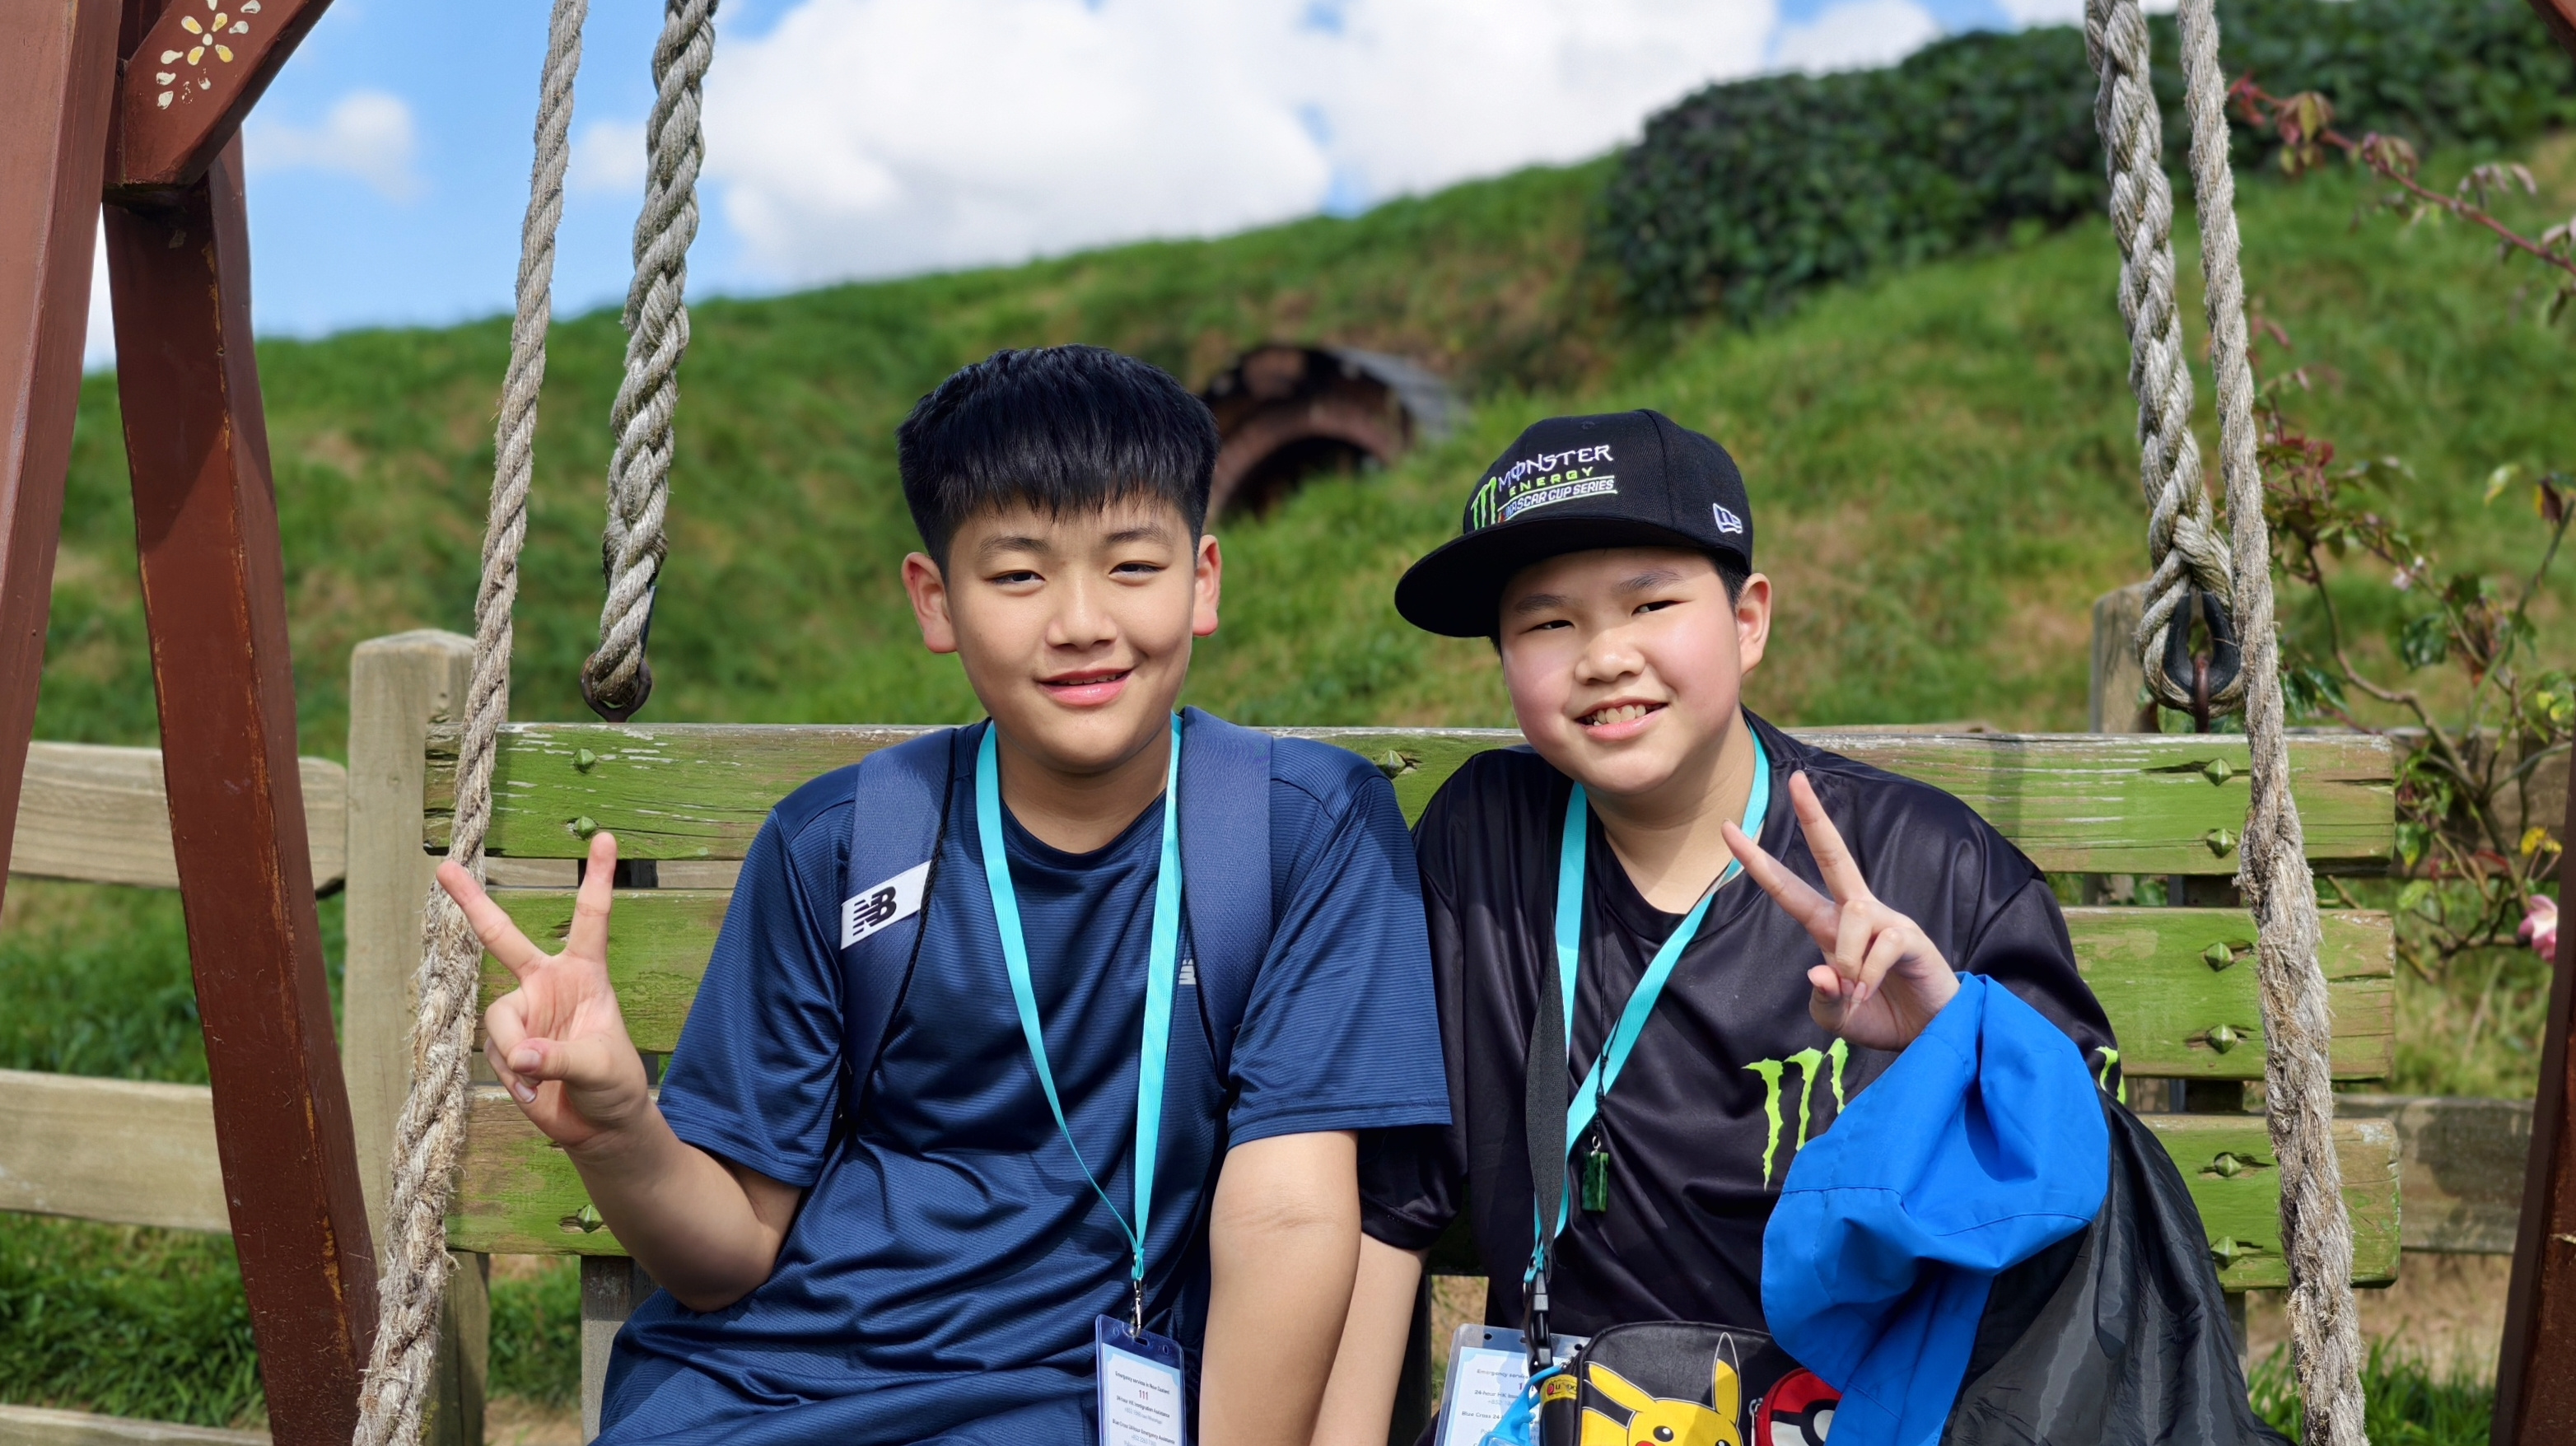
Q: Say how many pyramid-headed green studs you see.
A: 10